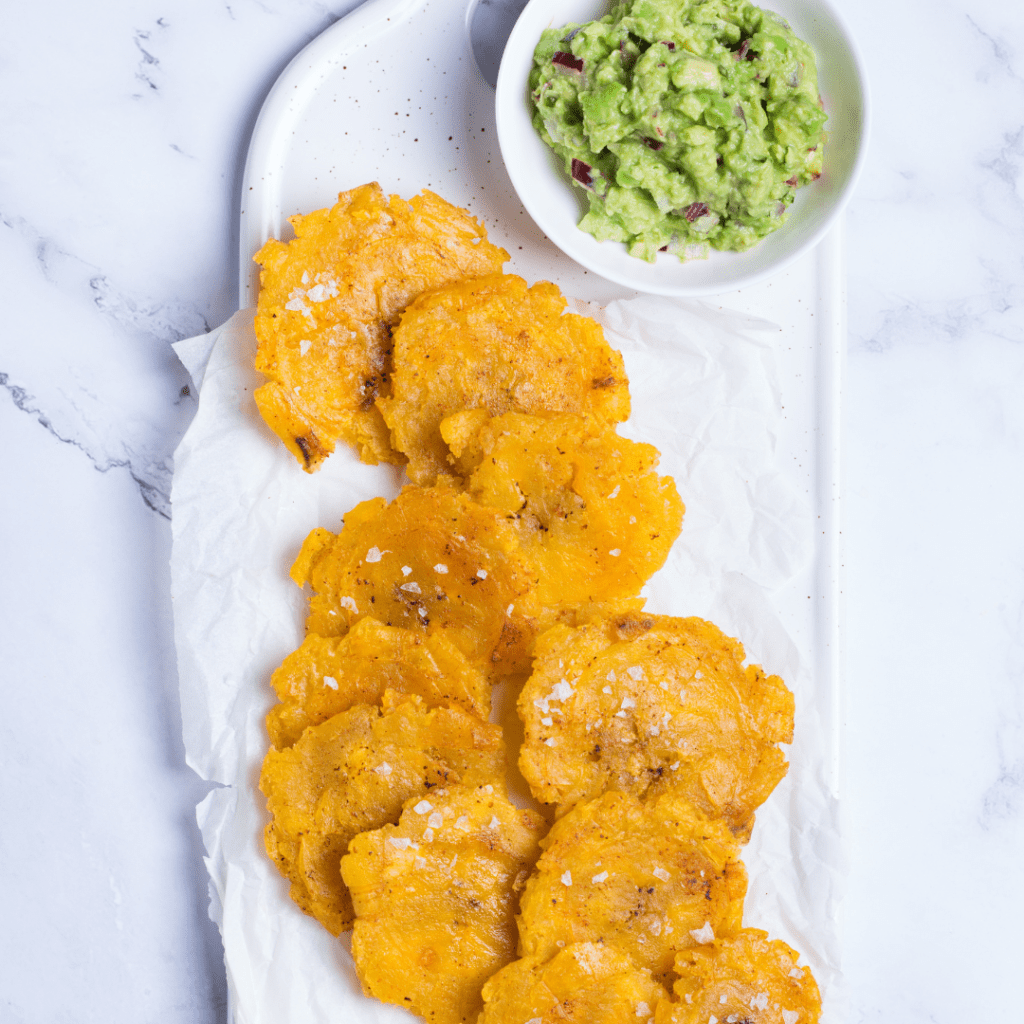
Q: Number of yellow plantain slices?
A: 11